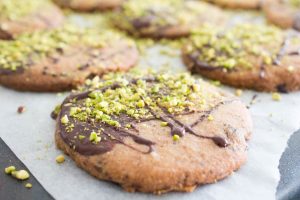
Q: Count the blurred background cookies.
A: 7